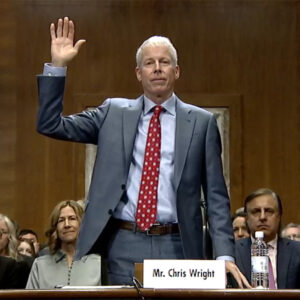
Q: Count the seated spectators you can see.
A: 7